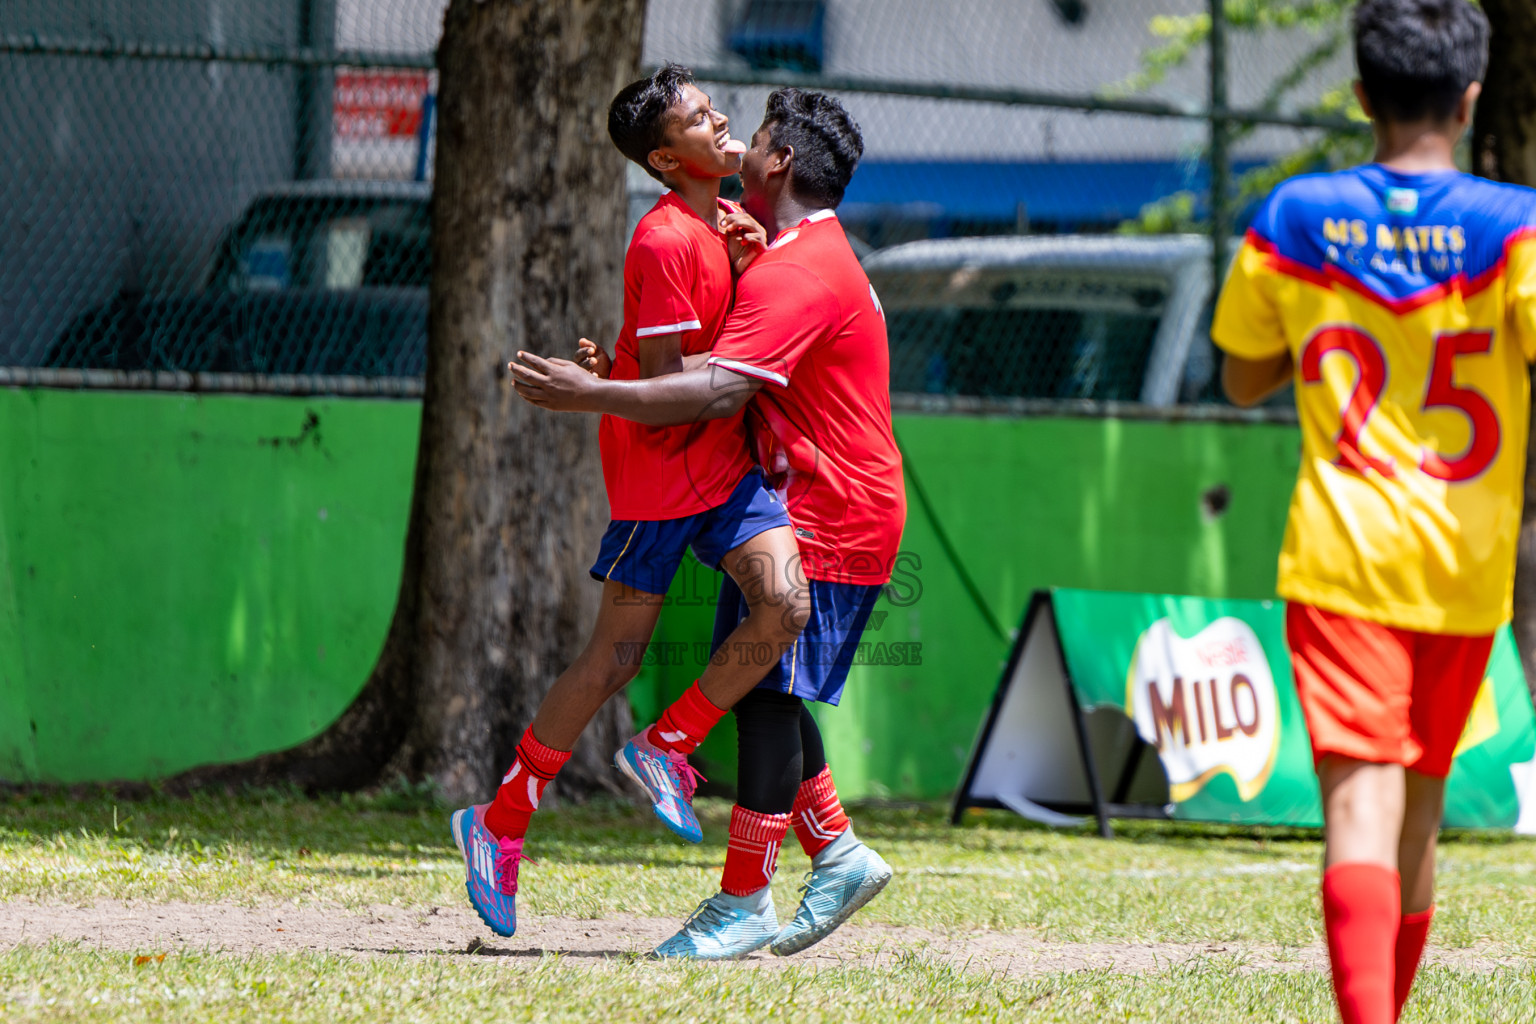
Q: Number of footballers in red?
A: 2